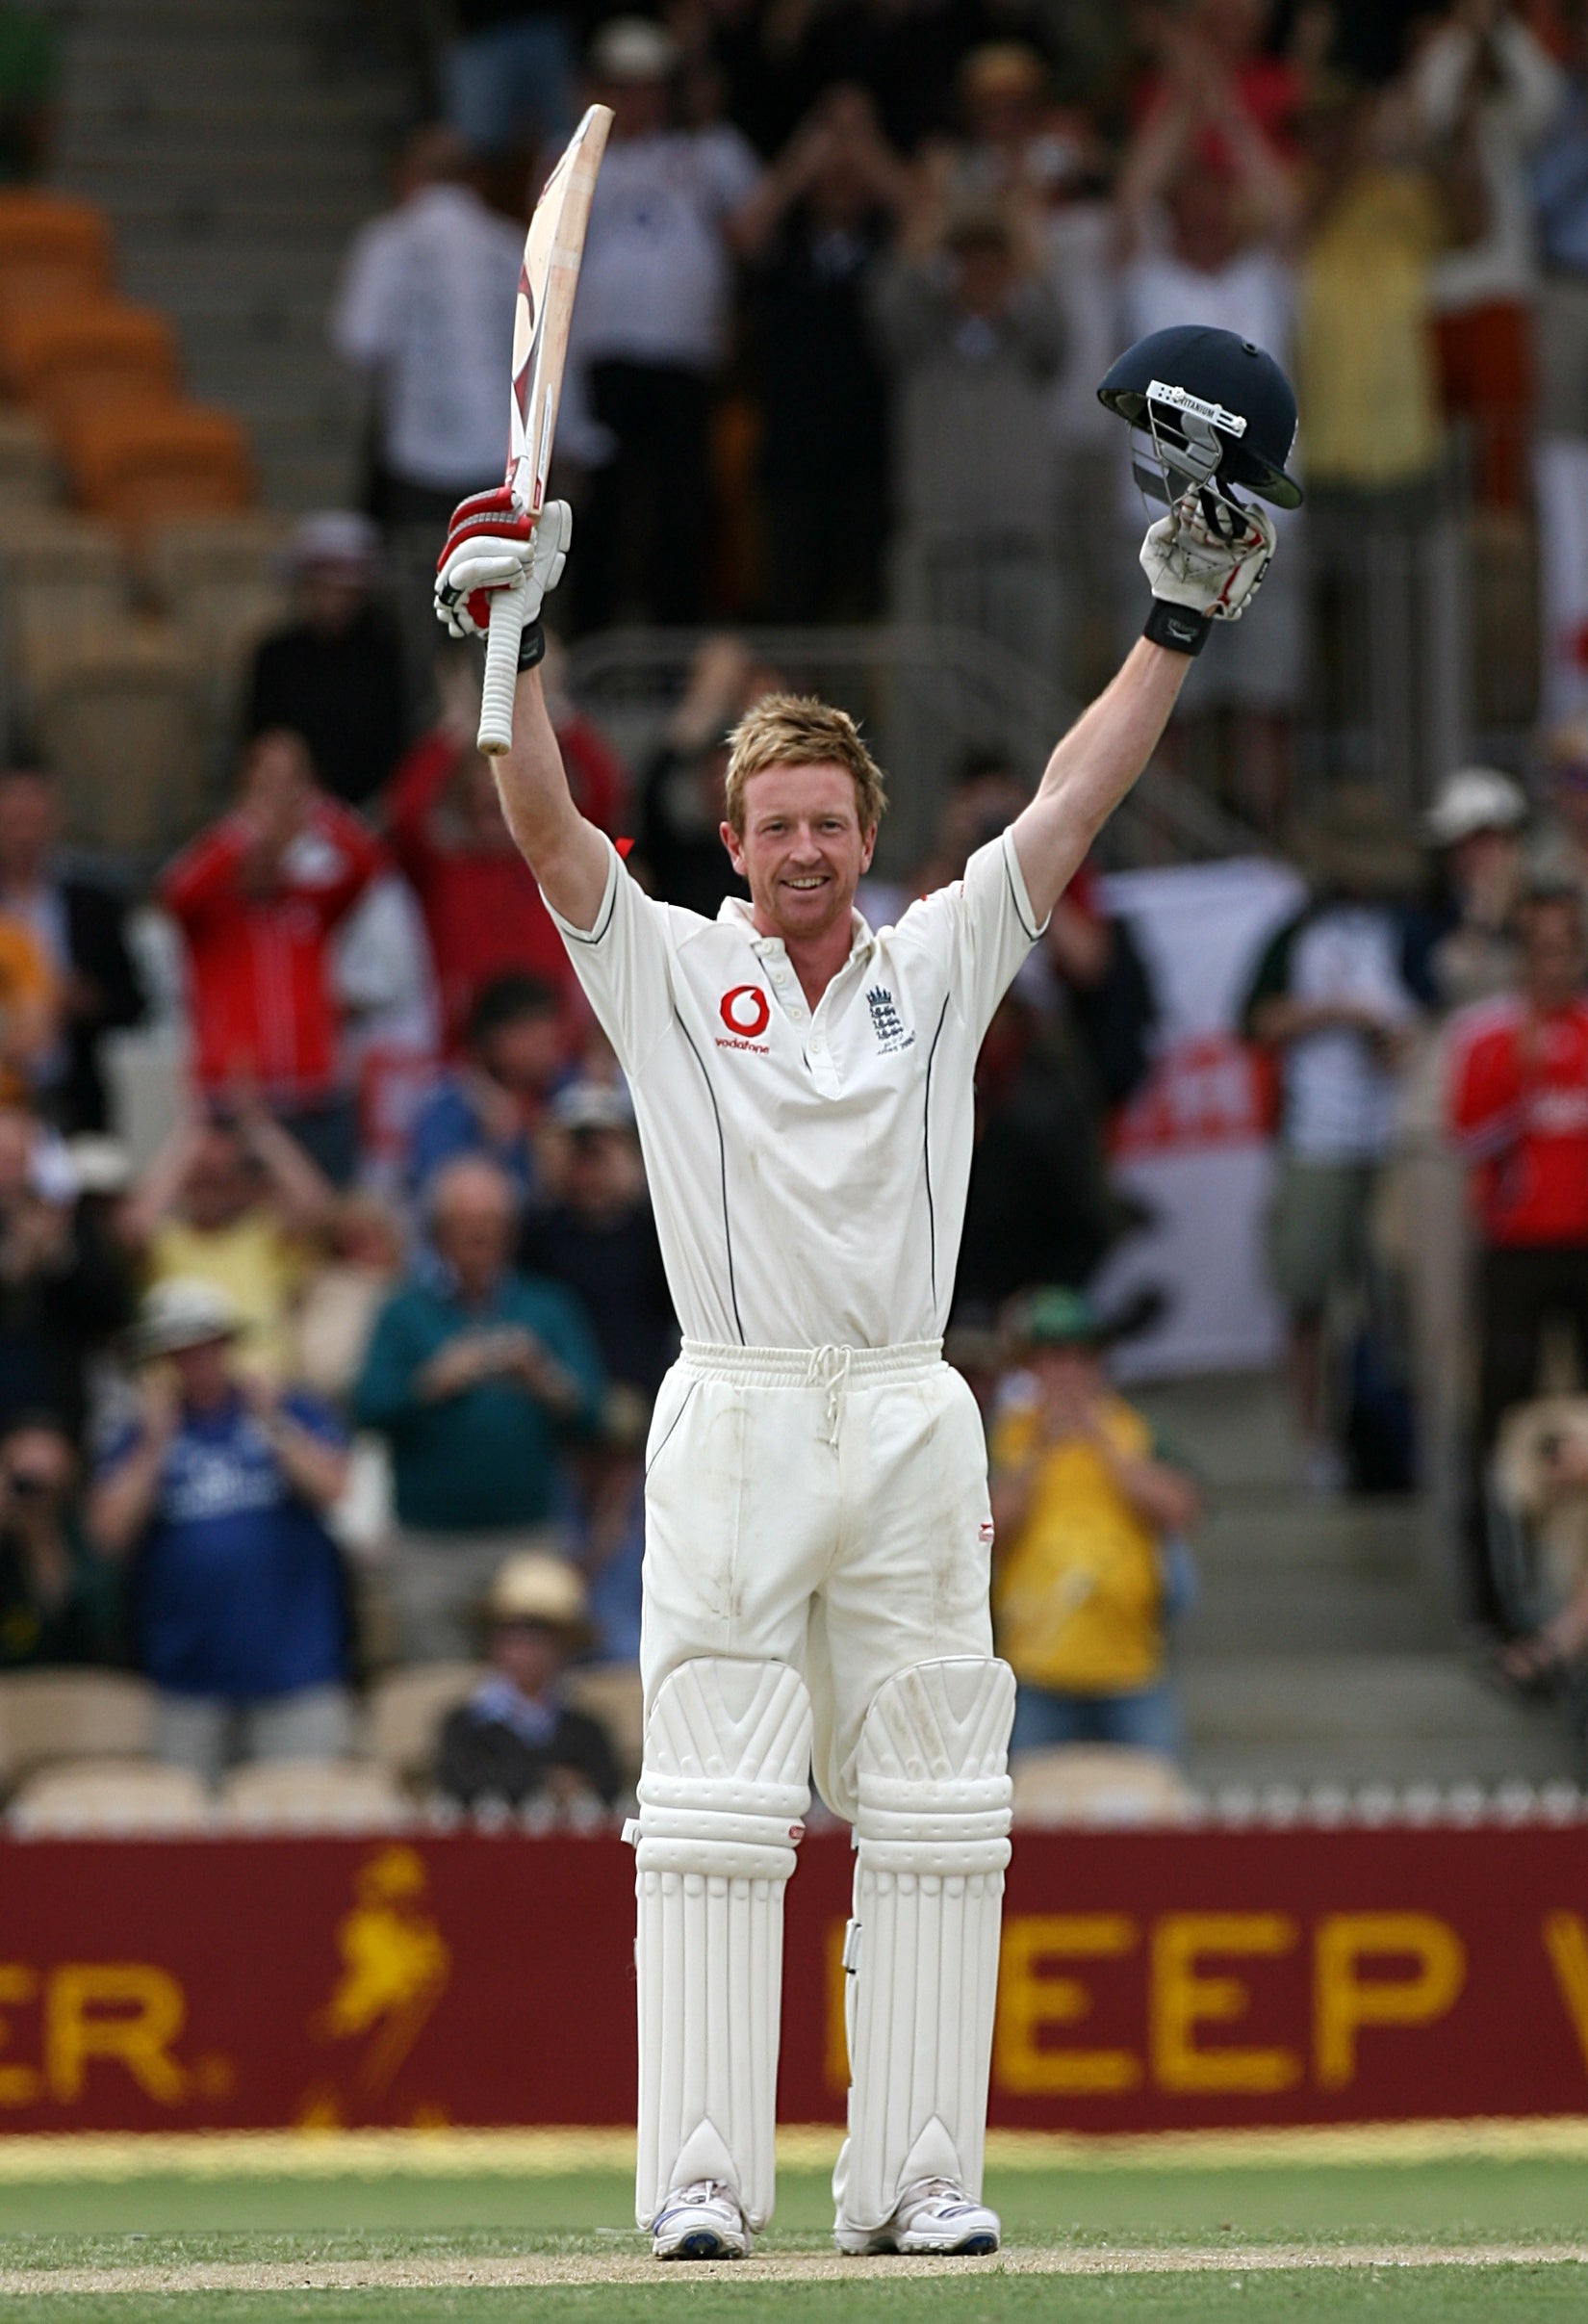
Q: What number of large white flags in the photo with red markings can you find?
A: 1